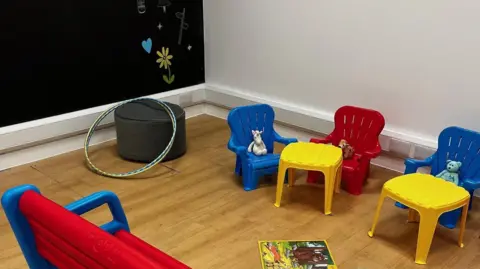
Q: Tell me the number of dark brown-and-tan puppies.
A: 0